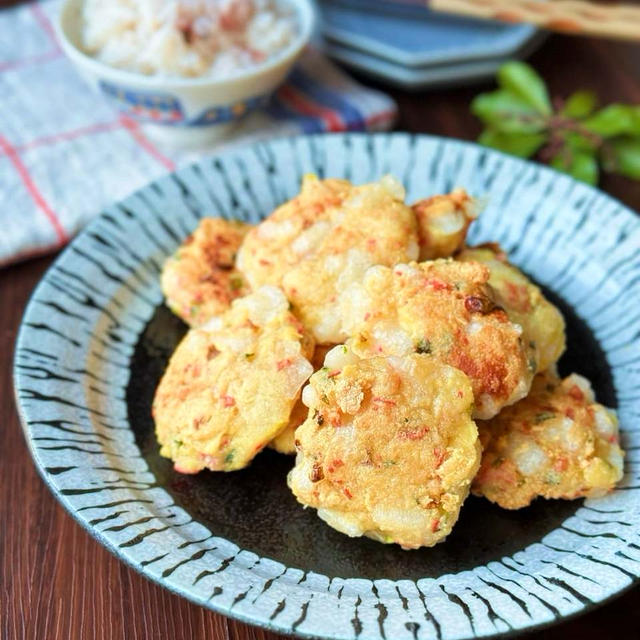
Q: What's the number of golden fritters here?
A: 9